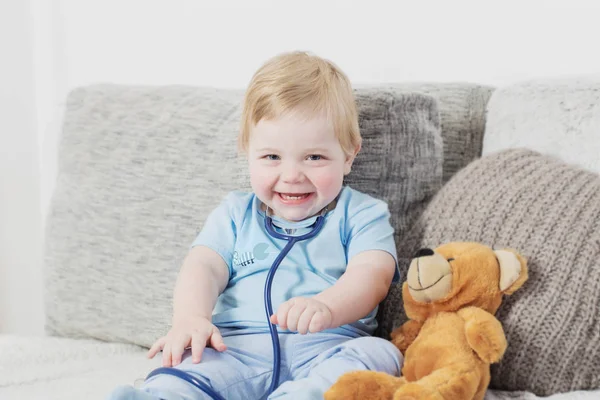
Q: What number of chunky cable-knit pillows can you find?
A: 1